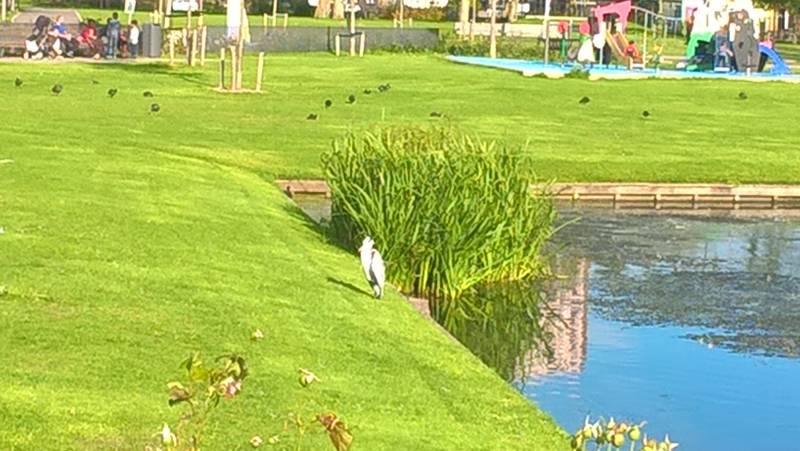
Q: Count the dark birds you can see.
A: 15